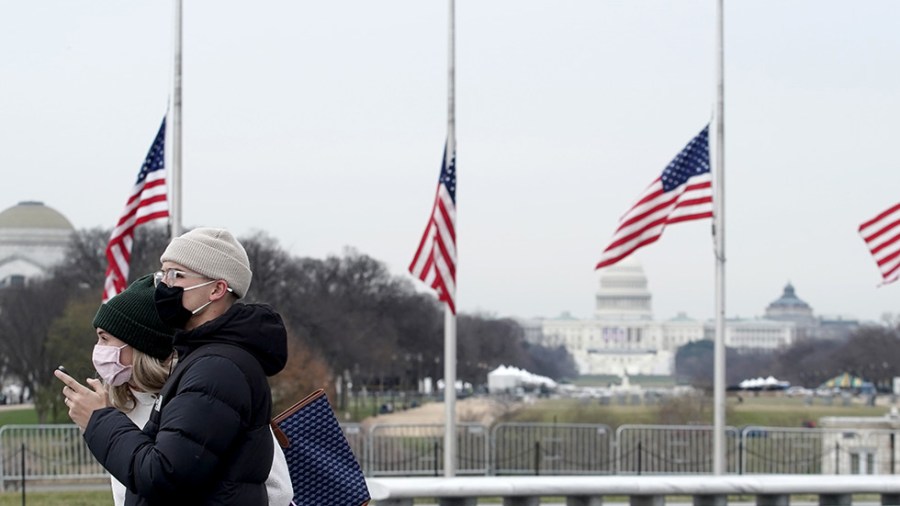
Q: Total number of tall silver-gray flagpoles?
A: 3